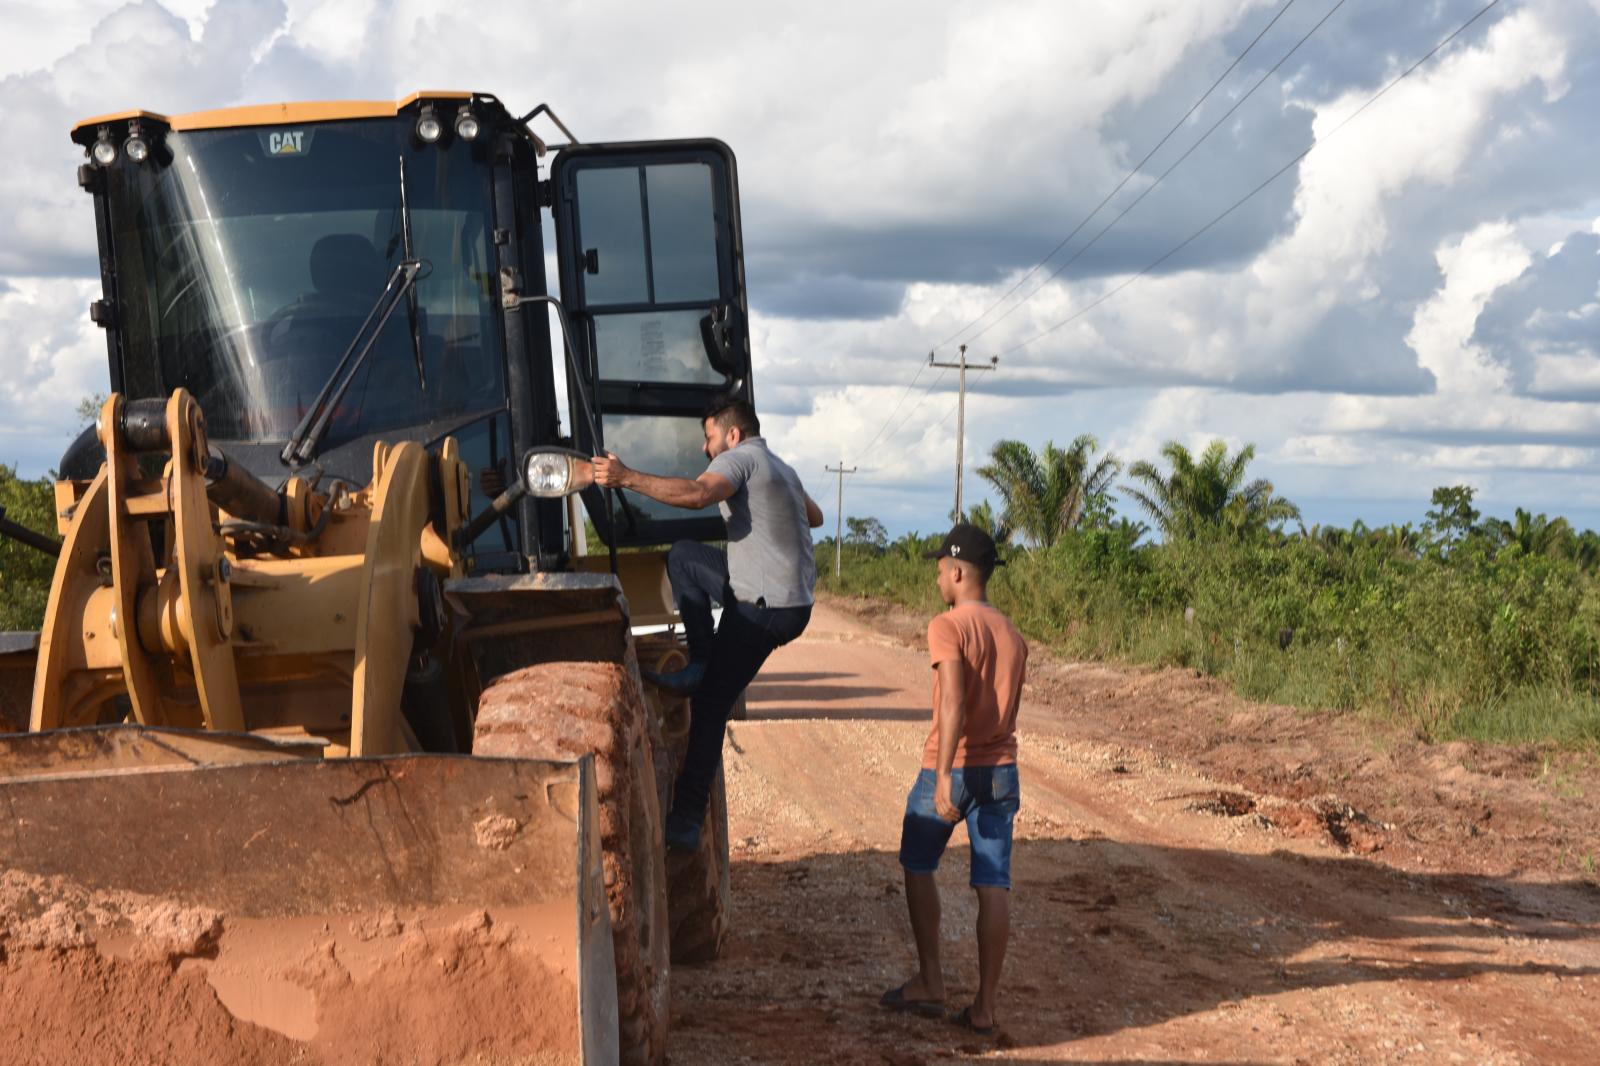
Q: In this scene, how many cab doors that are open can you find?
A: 1